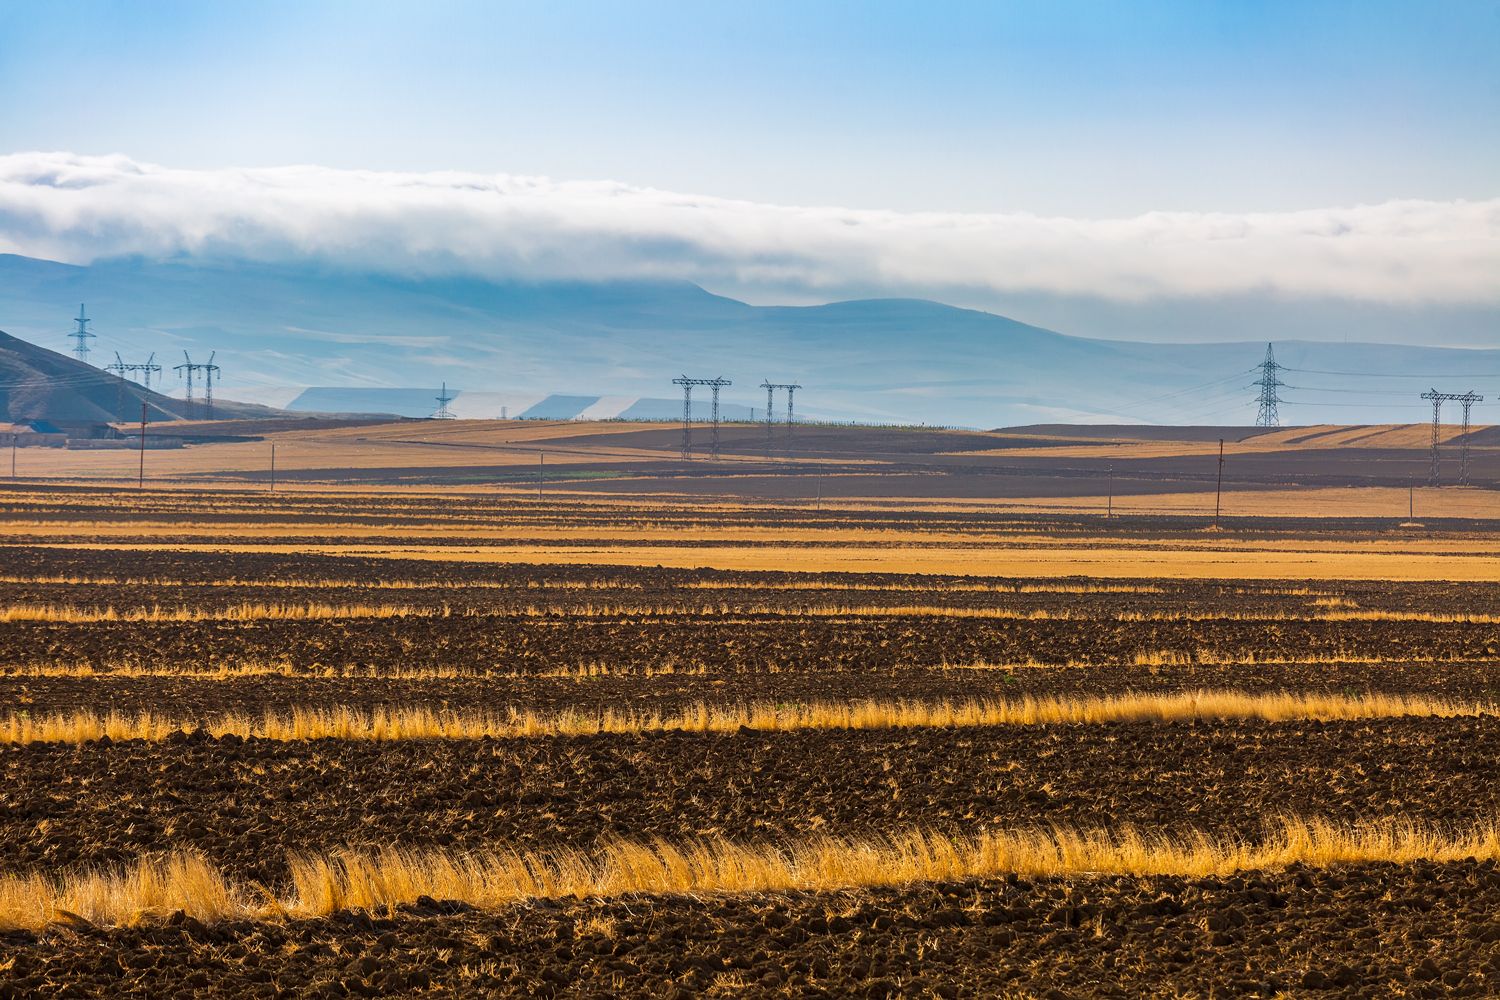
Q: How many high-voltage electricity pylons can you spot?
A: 8